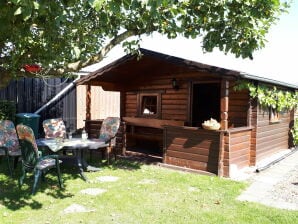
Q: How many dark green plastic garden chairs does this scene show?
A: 4